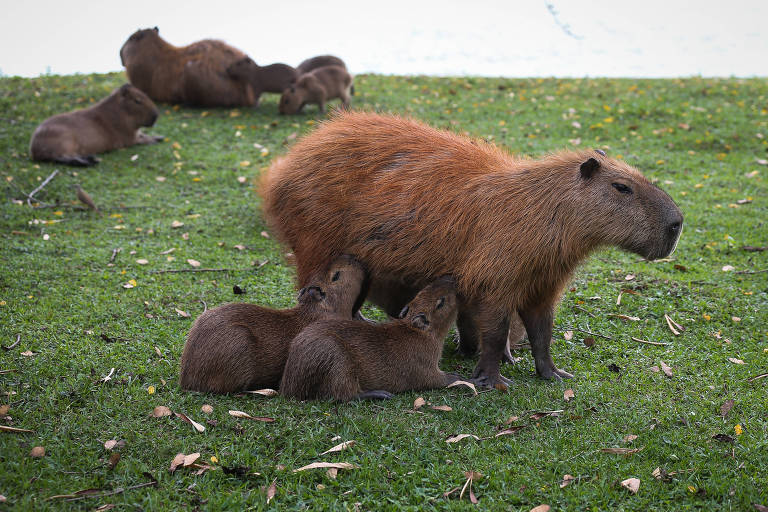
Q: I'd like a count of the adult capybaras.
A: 2